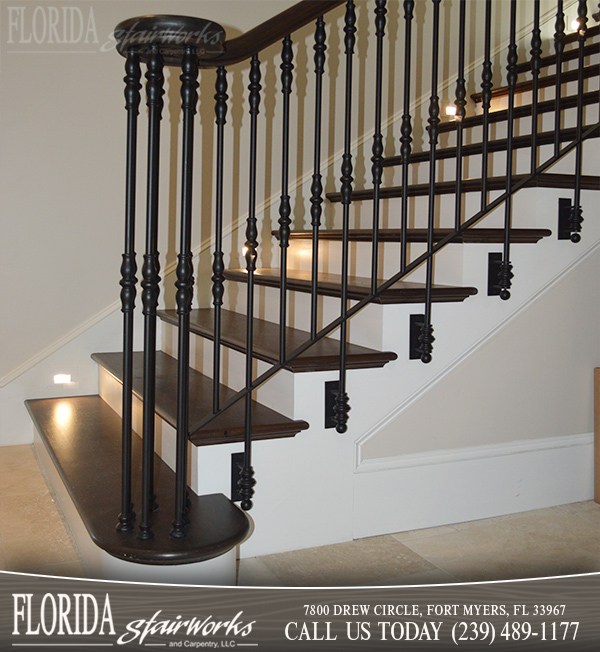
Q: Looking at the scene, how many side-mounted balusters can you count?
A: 5